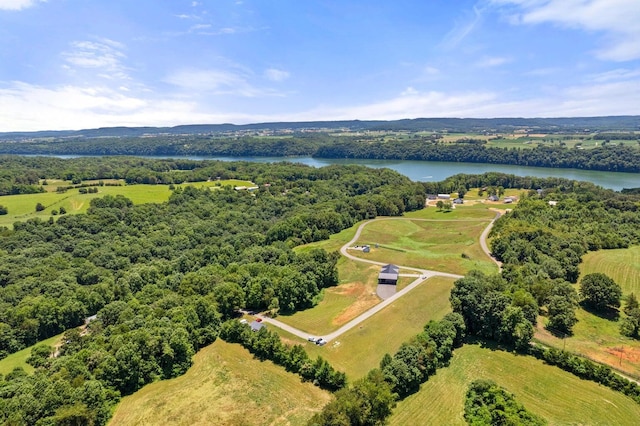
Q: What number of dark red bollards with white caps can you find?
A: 0